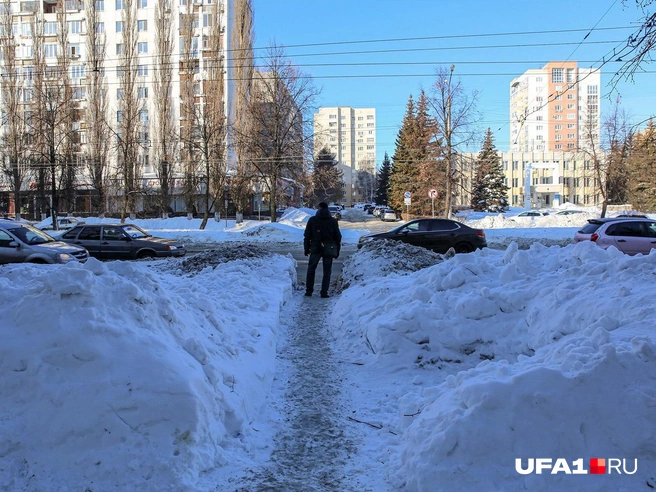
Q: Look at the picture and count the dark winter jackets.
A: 1